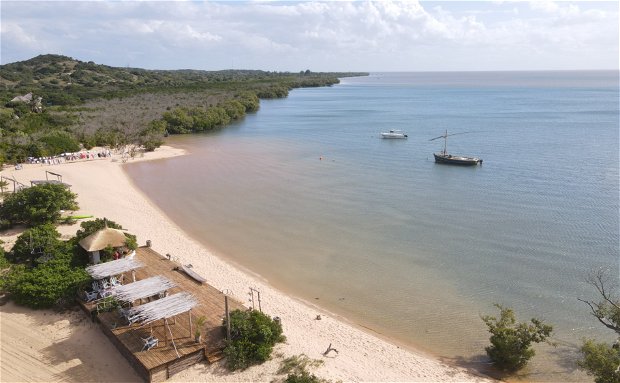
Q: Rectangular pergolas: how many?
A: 3